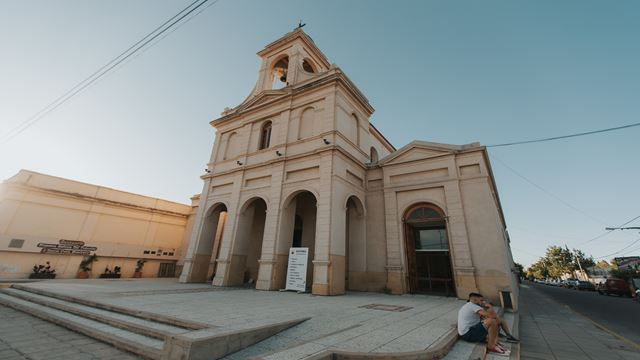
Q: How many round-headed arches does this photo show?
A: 12